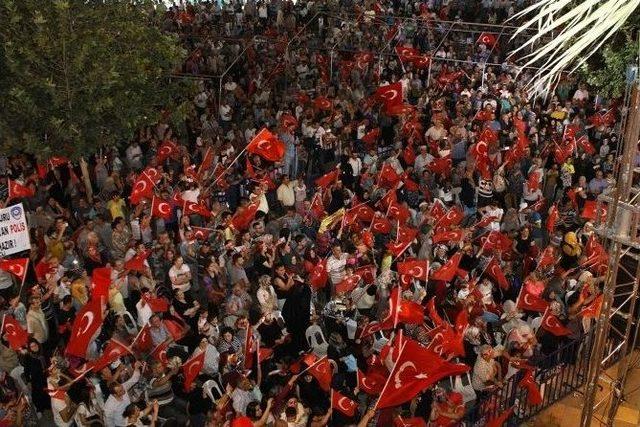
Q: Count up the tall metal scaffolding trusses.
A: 1